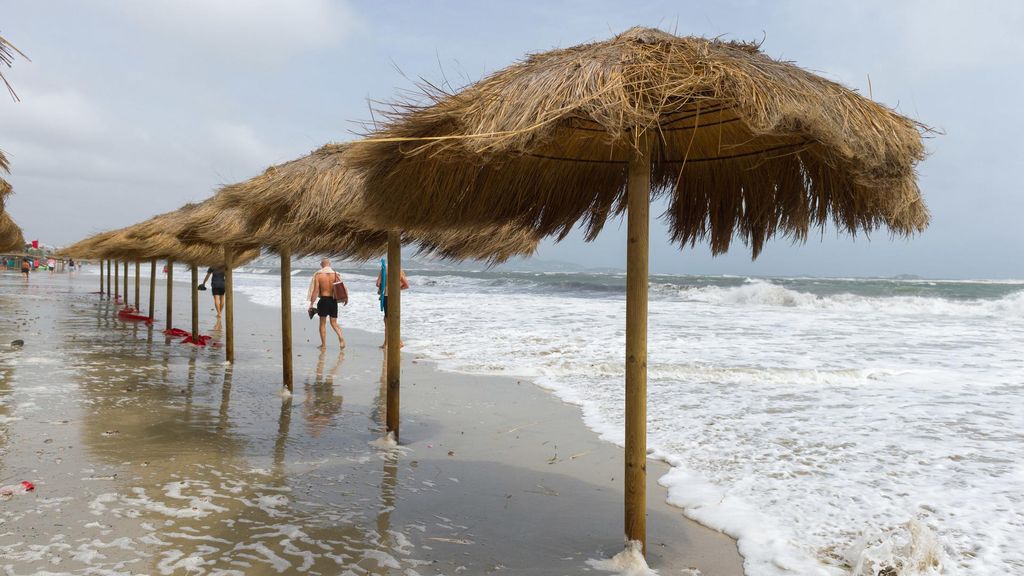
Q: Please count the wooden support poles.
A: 12